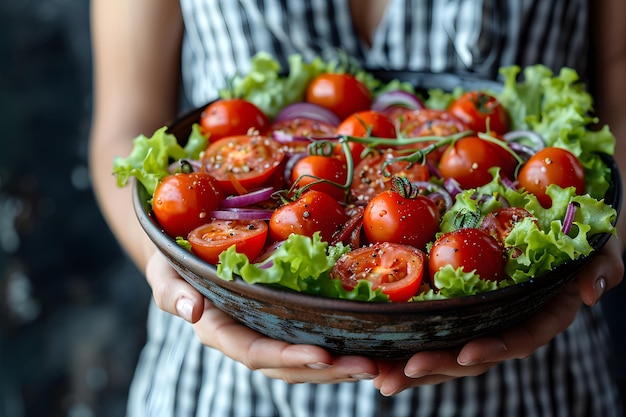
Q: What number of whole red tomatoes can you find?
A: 11